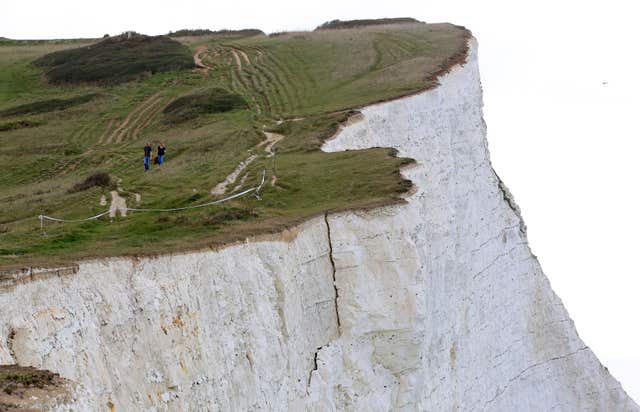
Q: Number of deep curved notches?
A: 1